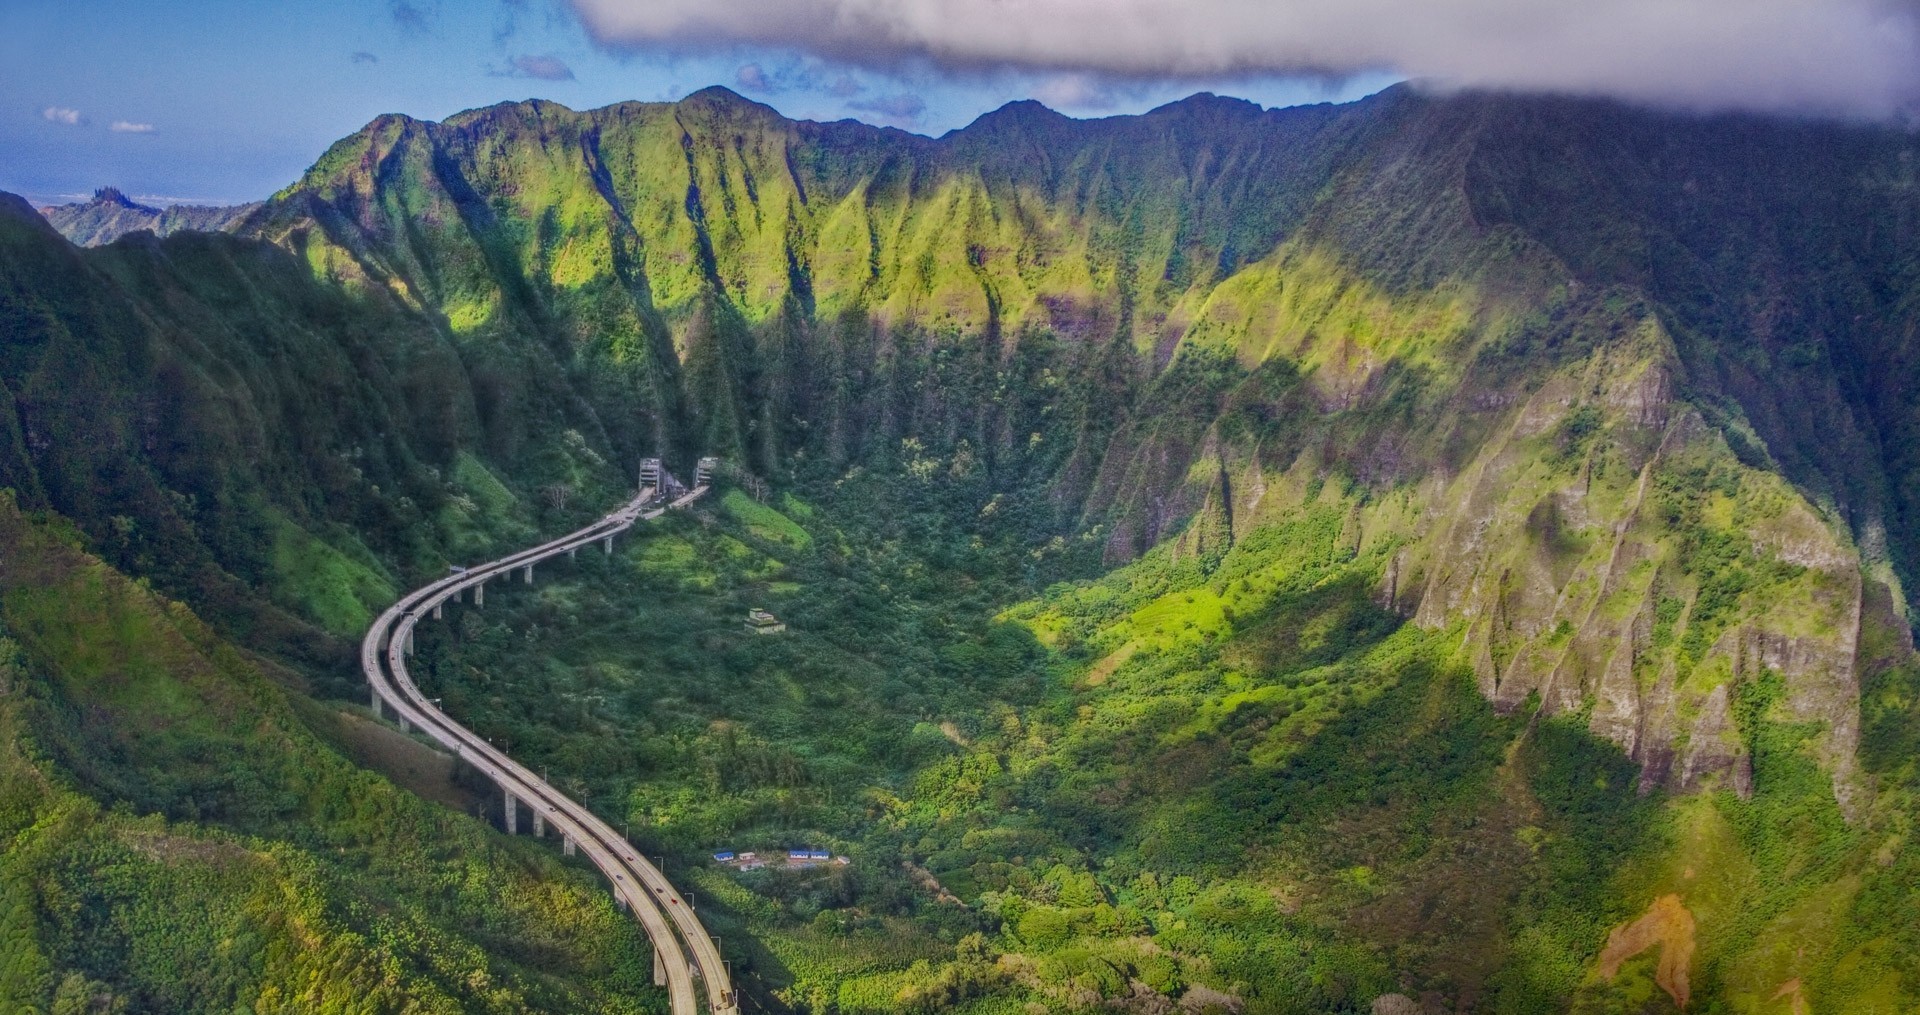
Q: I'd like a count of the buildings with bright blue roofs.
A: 3